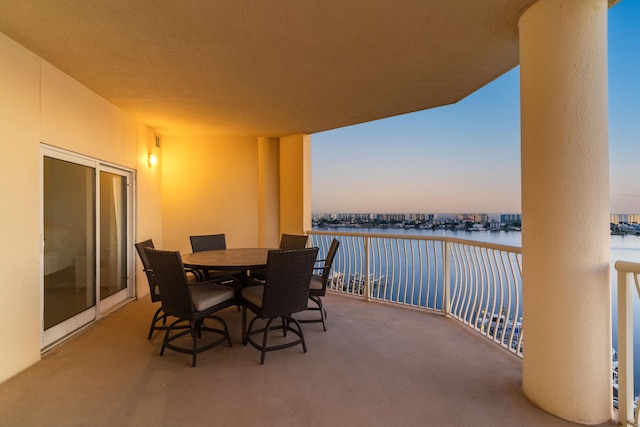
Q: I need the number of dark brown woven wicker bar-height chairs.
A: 6